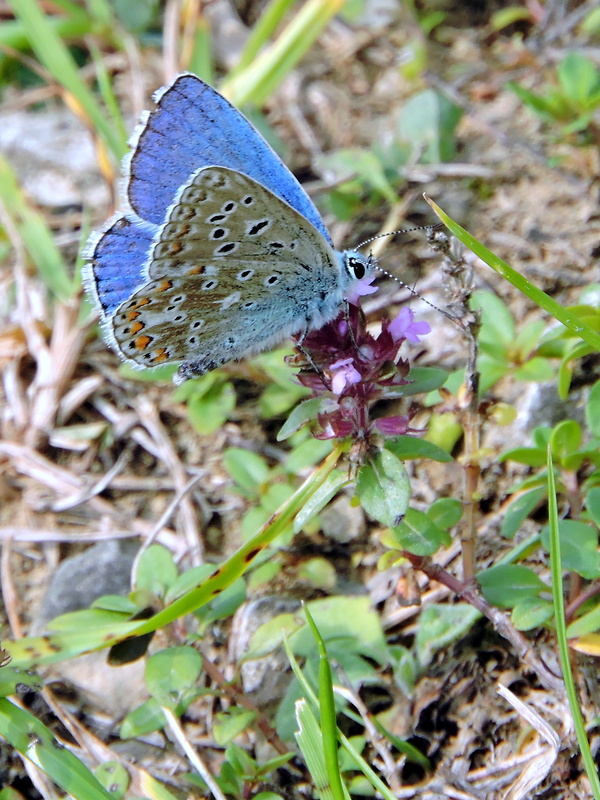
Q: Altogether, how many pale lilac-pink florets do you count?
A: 3